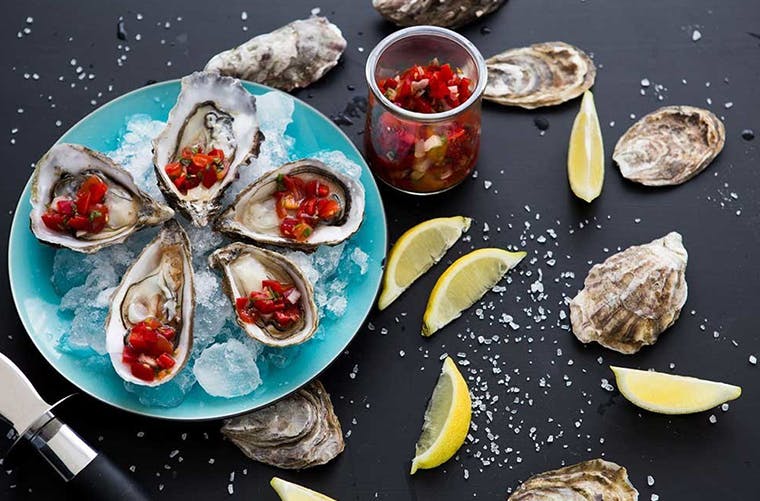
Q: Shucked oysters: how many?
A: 5